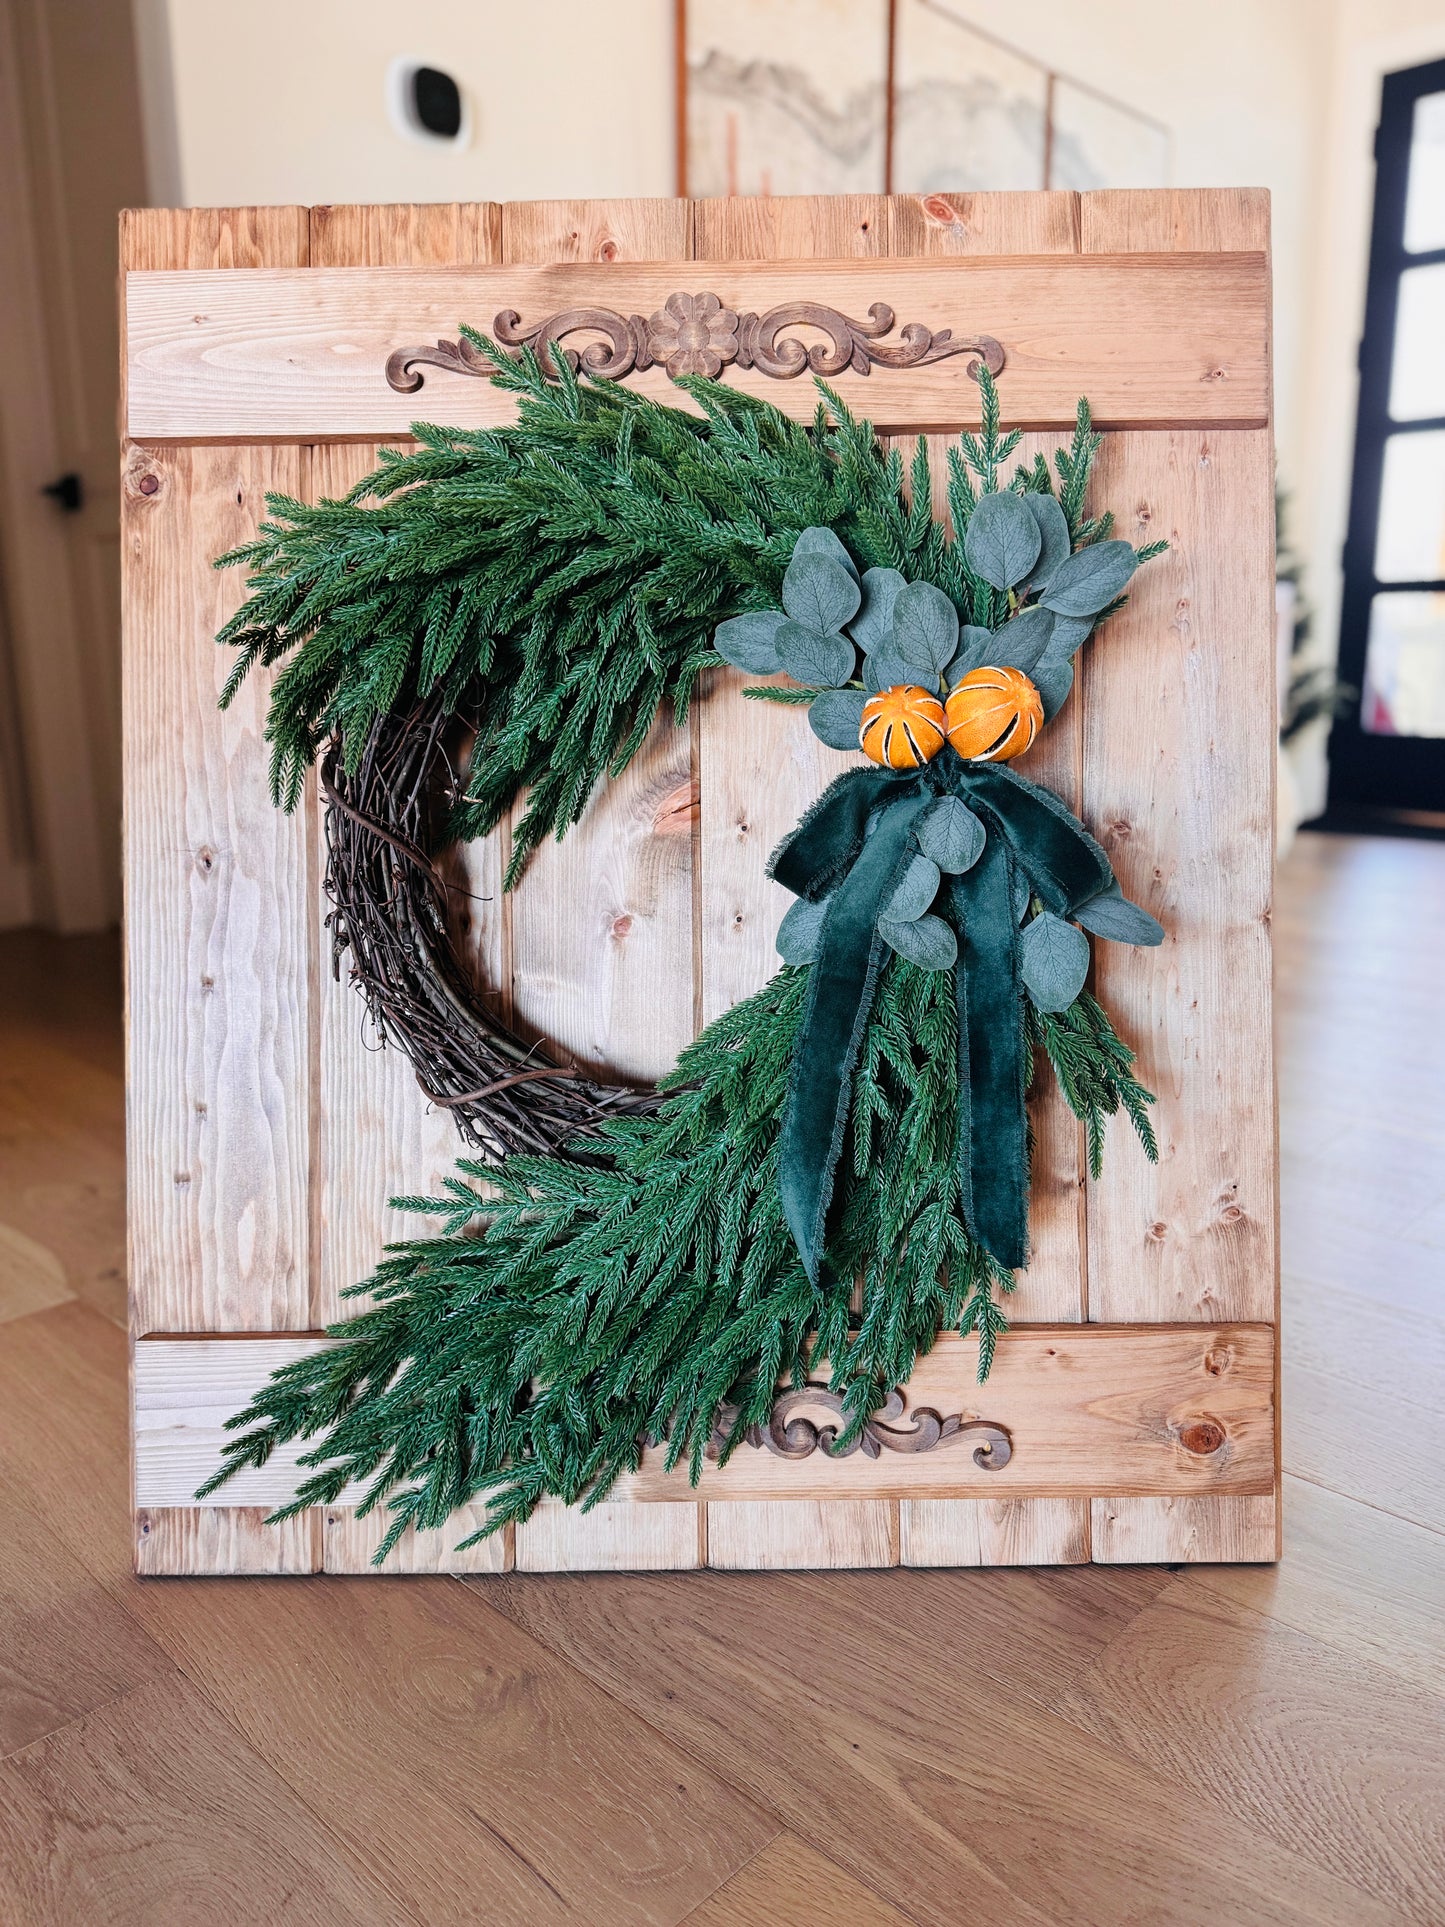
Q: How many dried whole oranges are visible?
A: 2